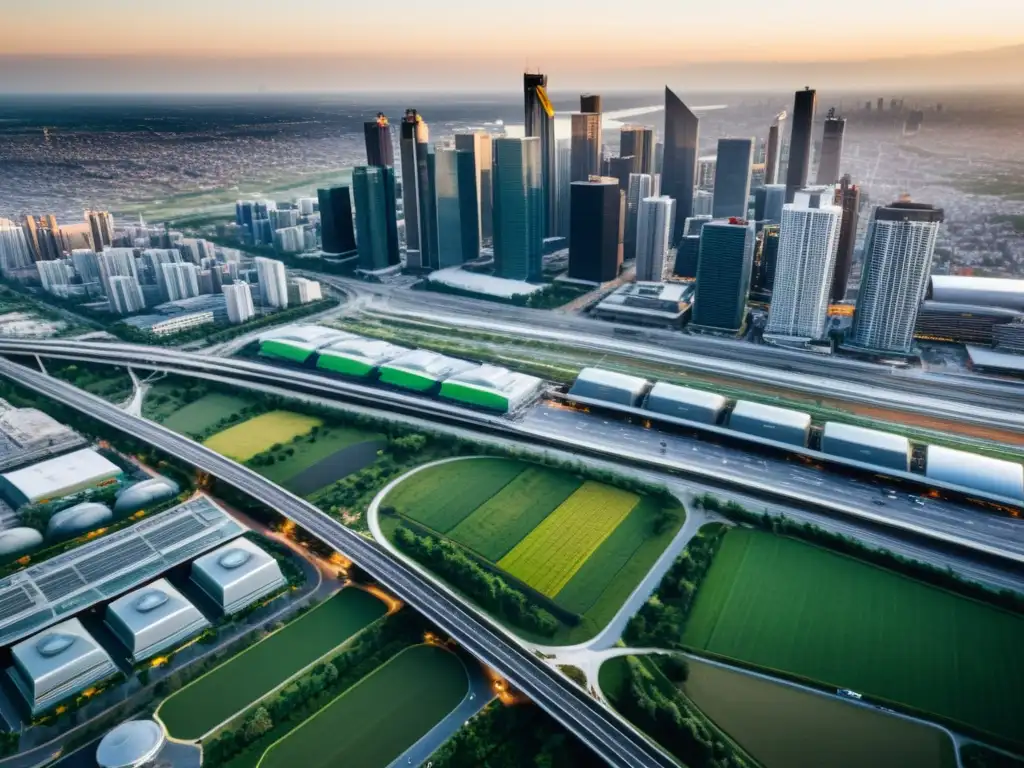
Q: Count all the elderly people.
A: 0